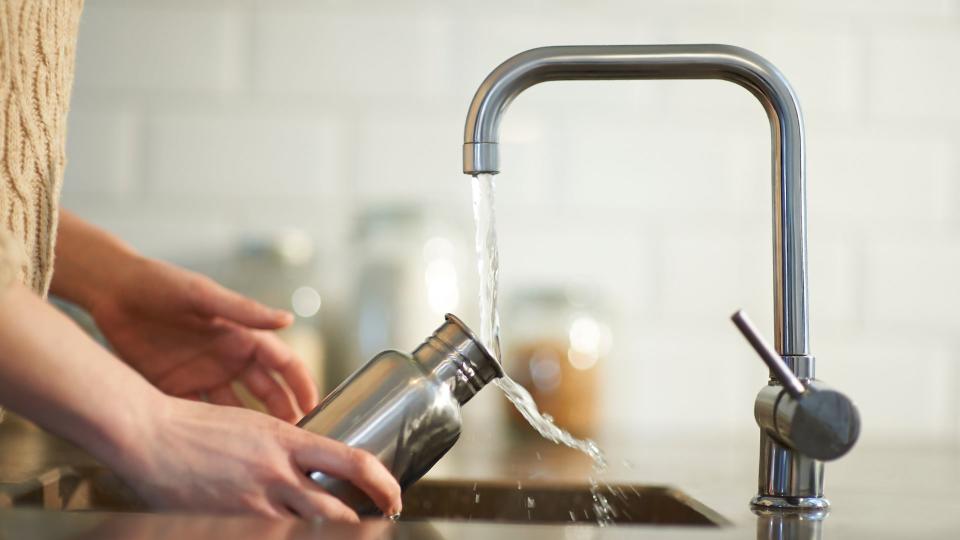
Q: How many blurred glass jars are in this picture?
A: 3